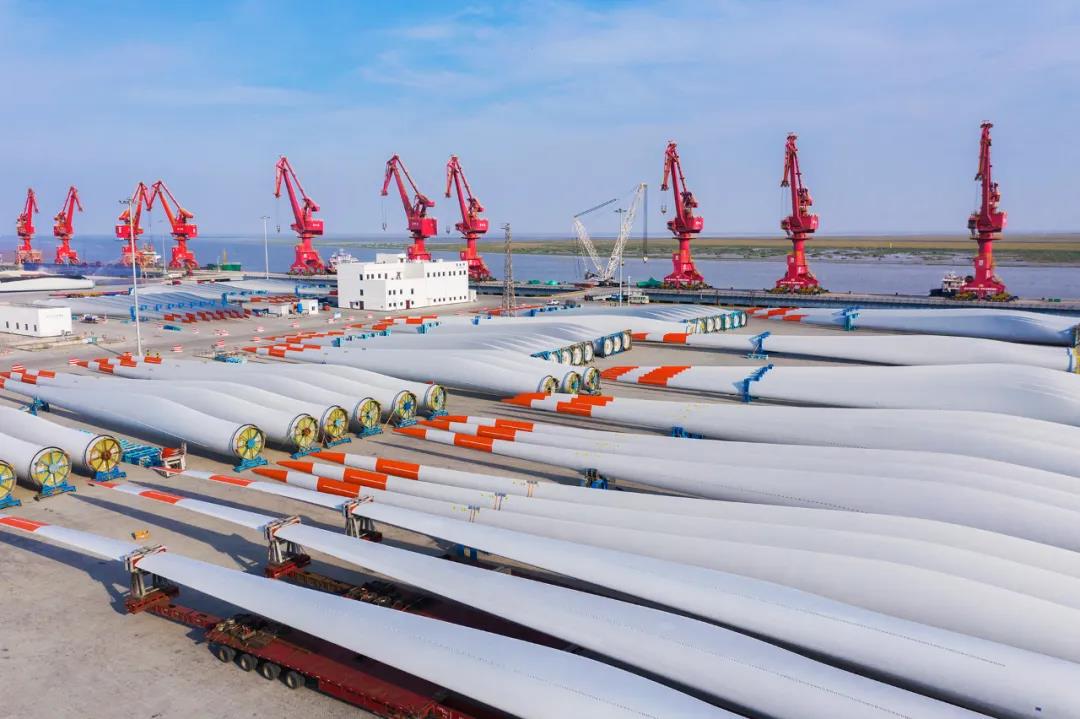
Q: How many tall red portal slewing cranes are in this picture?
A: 10